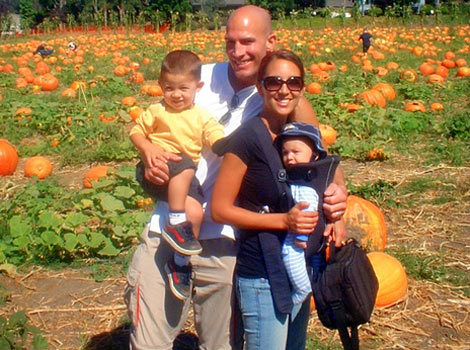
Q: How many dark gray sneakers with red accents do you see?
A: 2